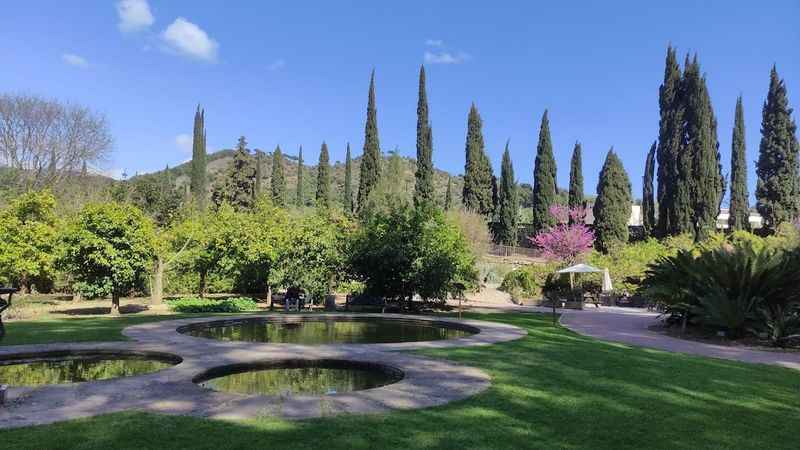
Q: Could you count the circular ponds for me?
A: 3